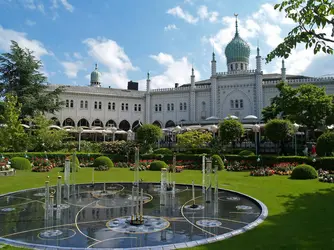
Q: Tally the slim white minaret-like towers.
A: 5